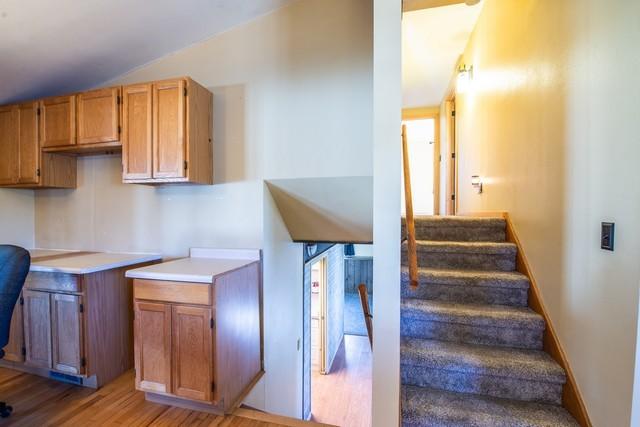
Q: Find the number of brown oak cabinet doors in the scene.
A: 11